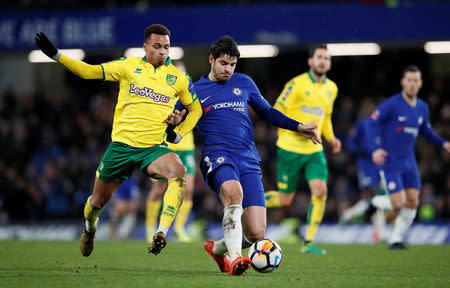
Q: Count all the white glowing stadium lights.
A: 5